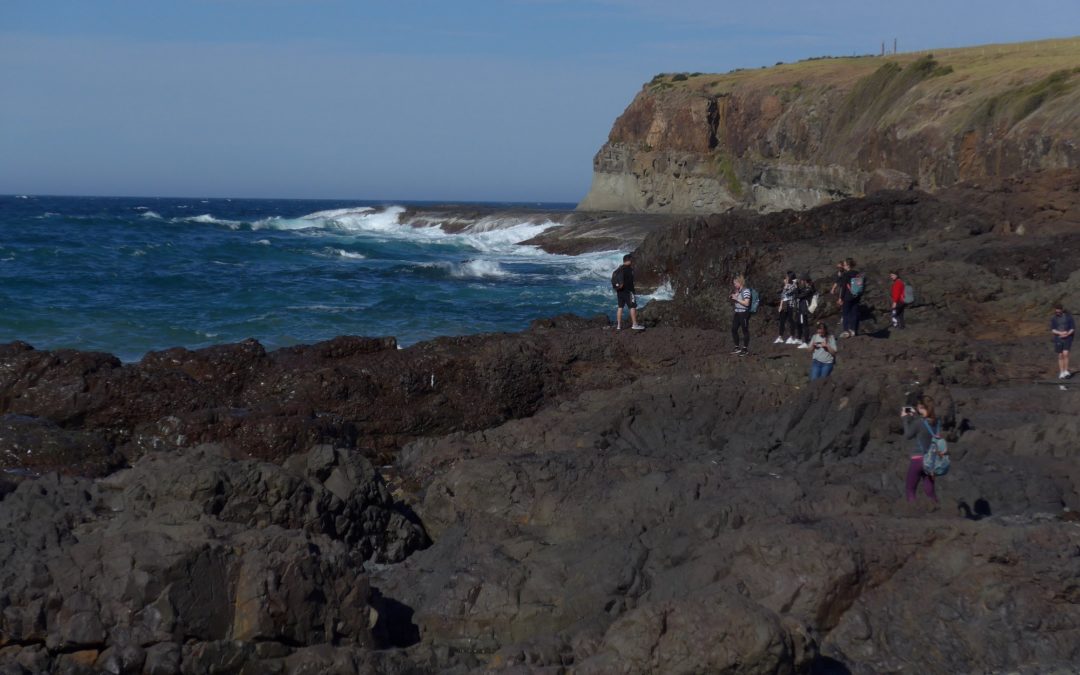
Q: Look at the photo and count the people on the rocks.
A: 10